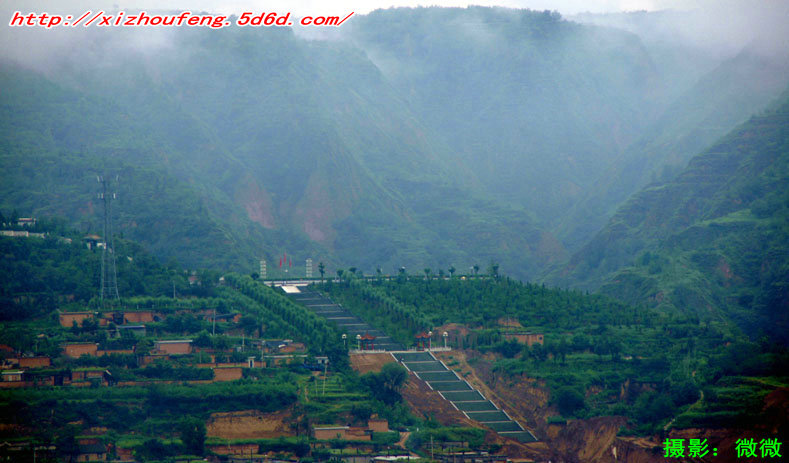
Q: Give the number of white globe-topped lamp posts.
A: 4